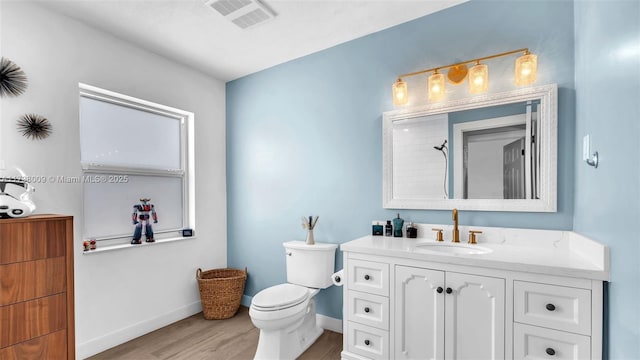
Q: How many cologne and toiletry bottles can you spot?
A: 4